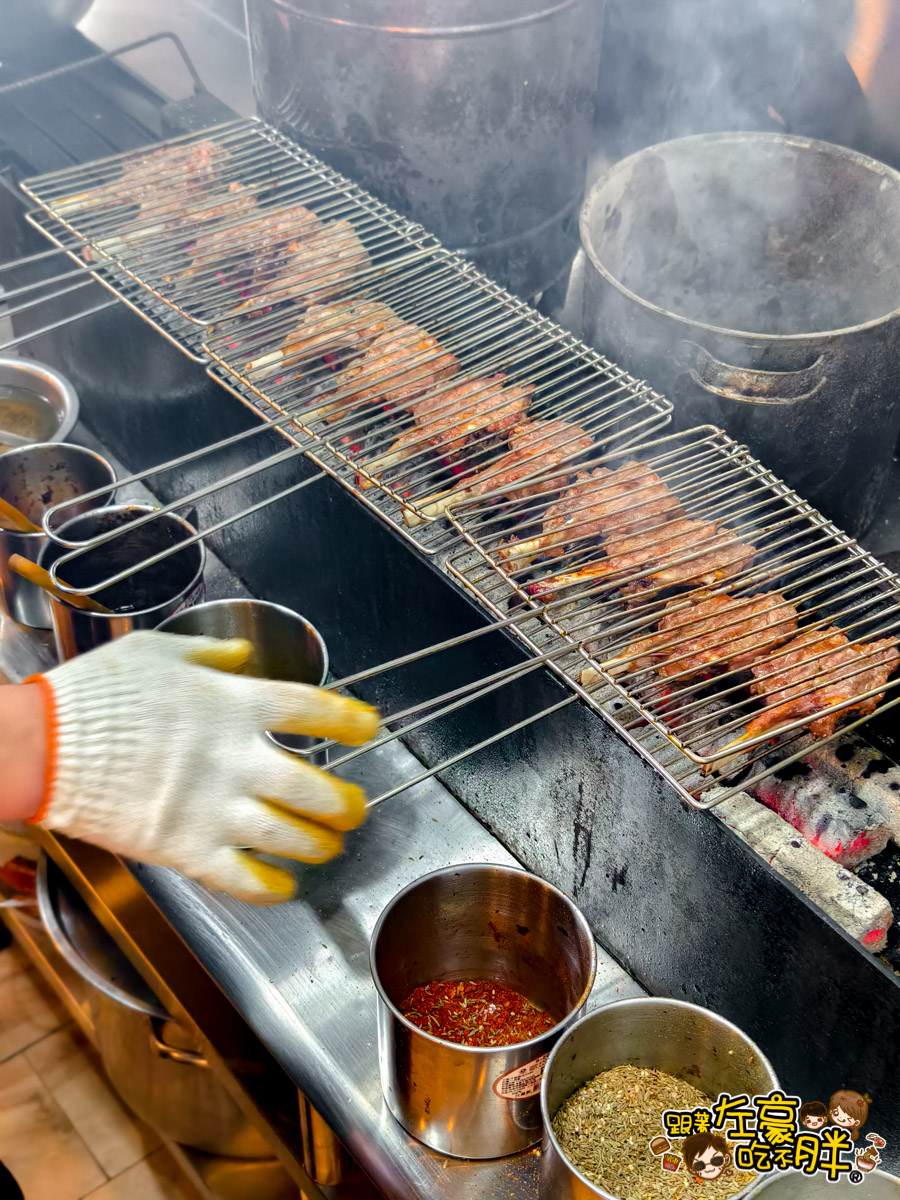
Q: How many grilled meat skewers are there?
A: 12